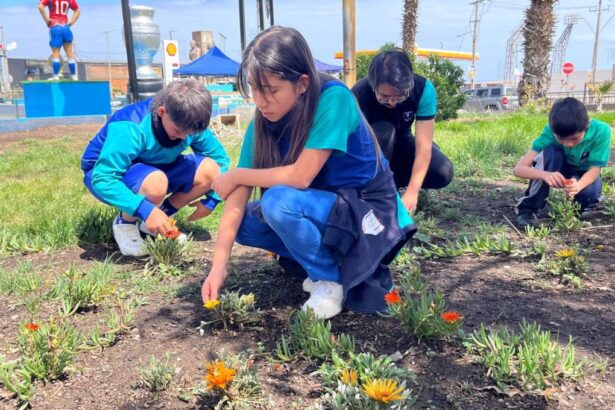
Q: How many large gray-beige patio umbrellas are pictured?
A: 0